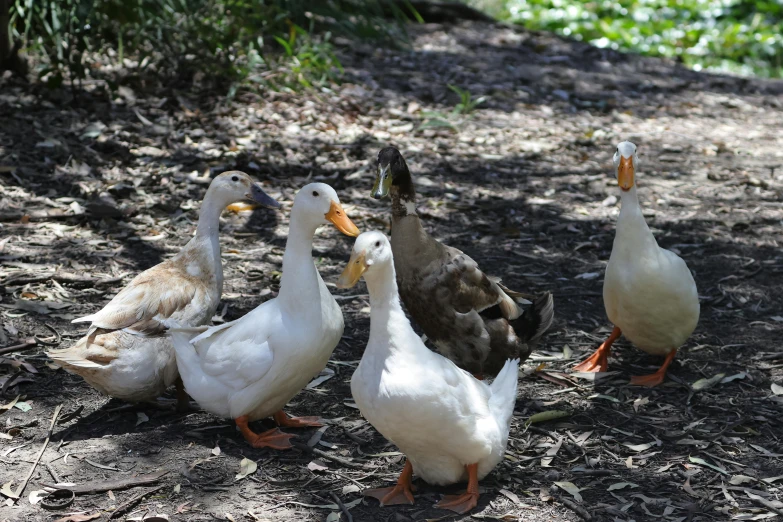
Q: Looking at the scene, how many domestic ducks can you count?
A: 5